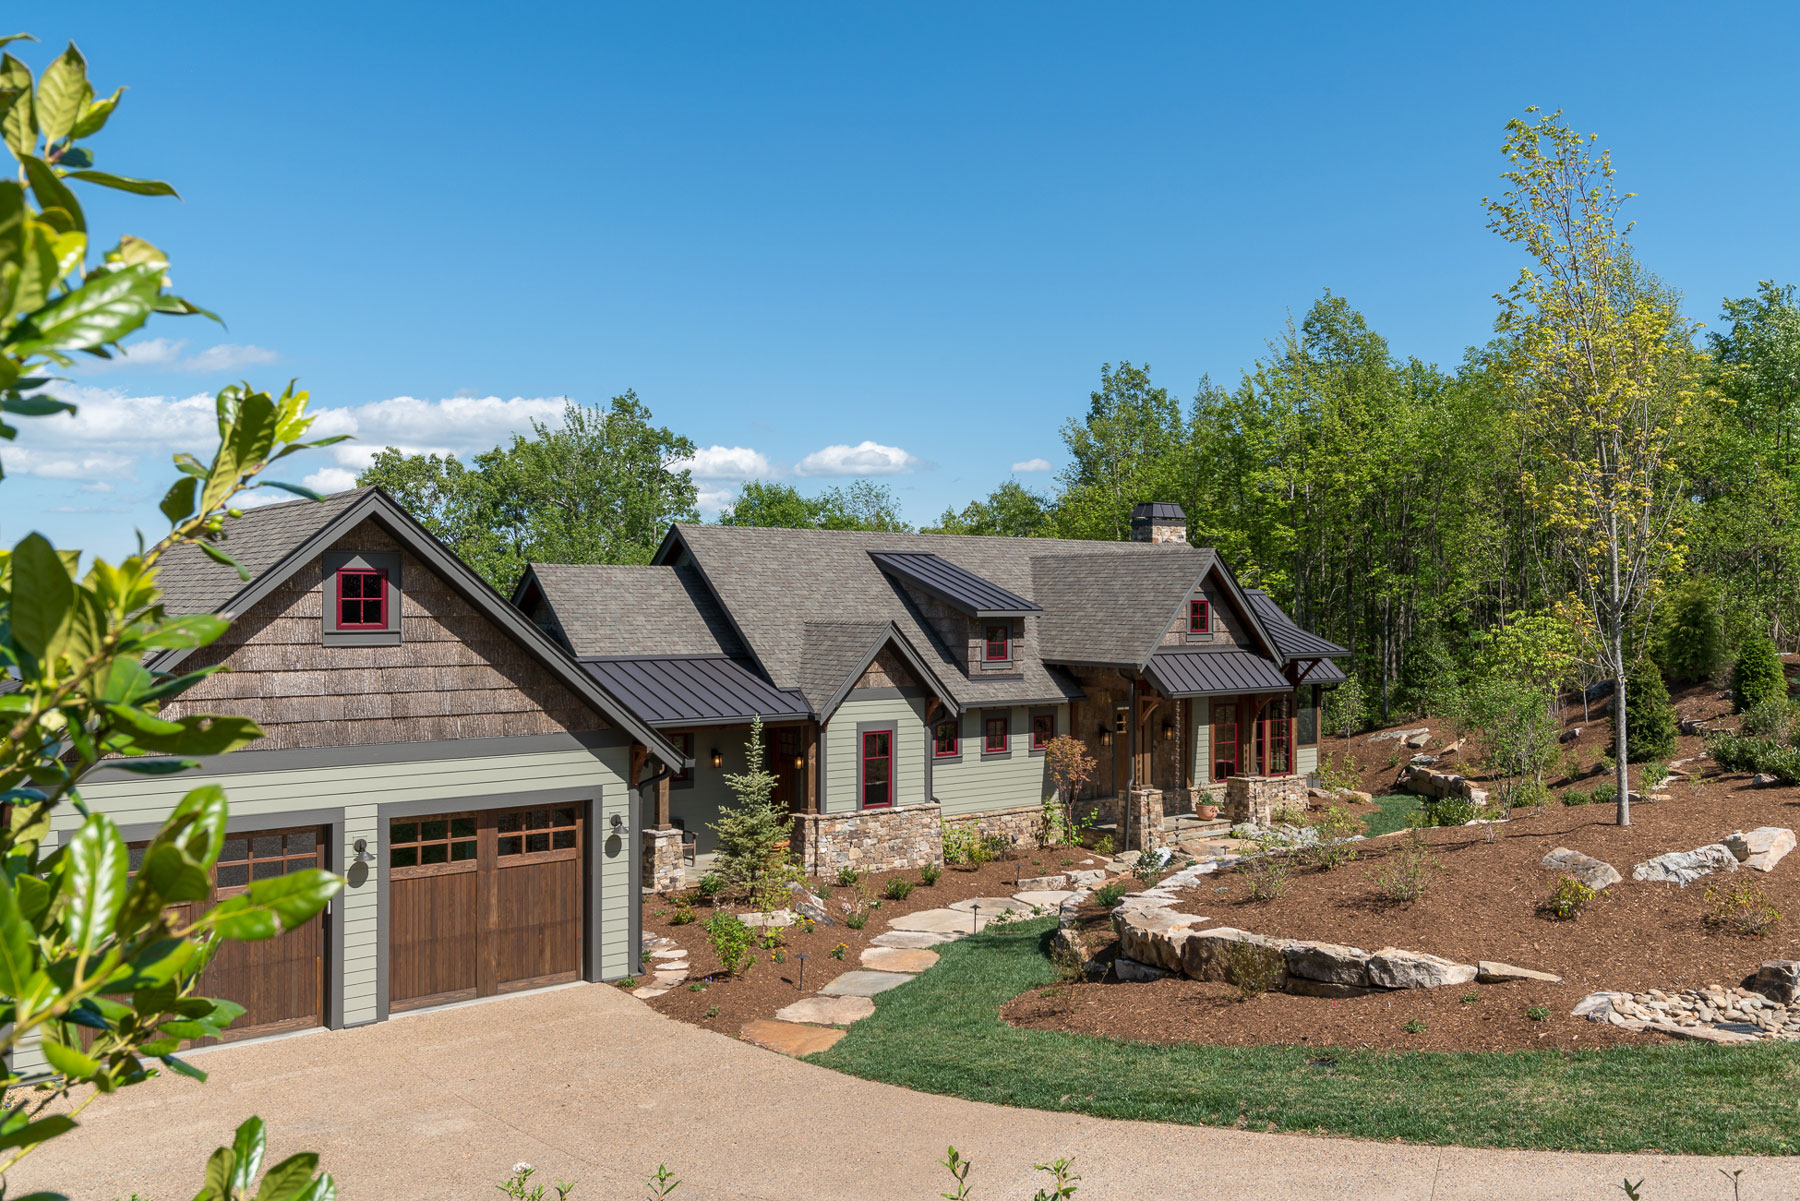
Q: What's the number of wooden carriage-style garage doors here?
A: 2